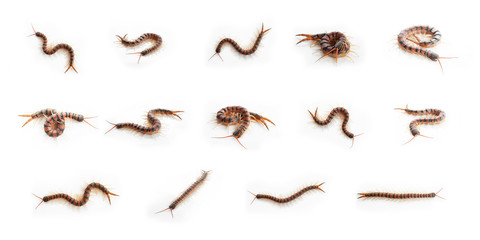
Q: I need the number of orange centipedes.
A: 14